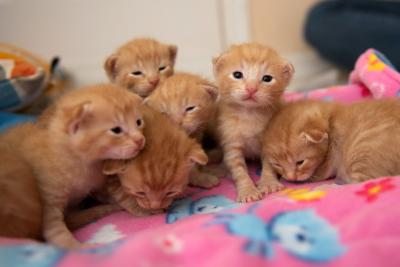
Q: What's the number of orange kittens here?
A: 6